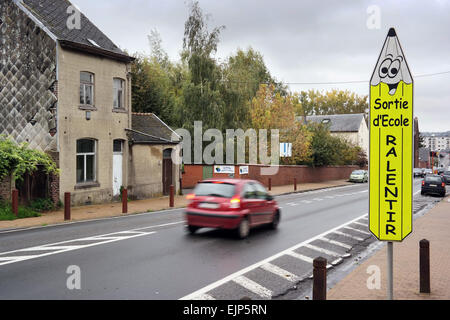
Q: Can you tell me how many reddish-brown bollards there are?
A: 8